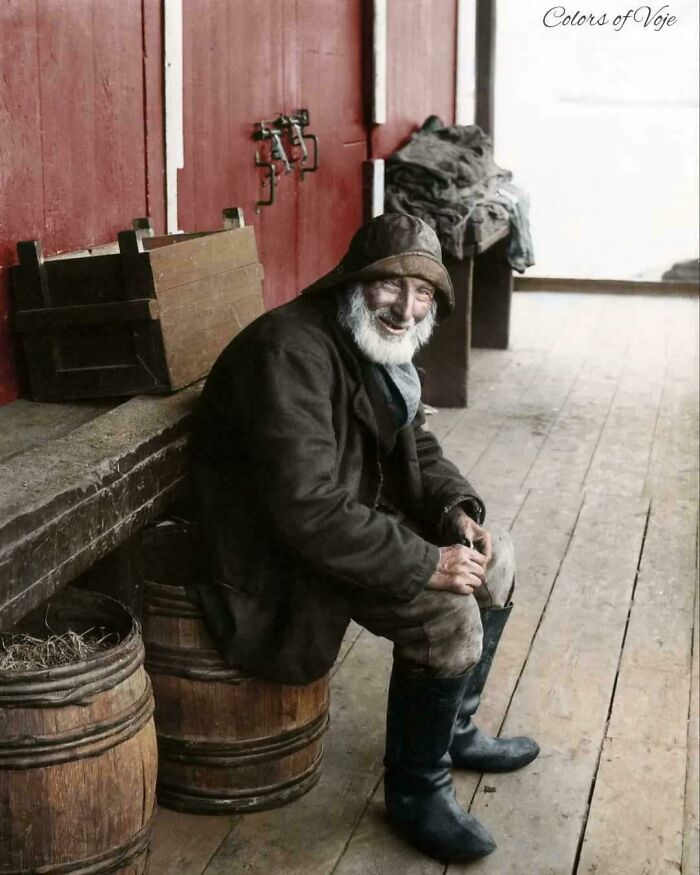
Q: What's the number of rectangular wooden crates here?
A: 1